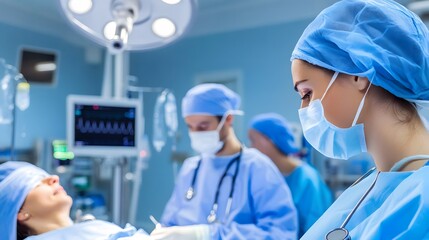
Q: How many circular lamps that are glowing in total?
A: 4